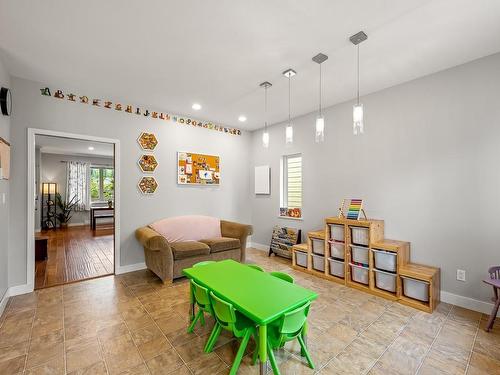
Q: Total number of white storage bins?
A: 12